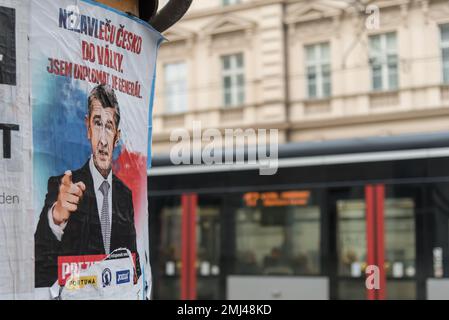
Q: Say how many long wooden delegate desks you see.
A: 0